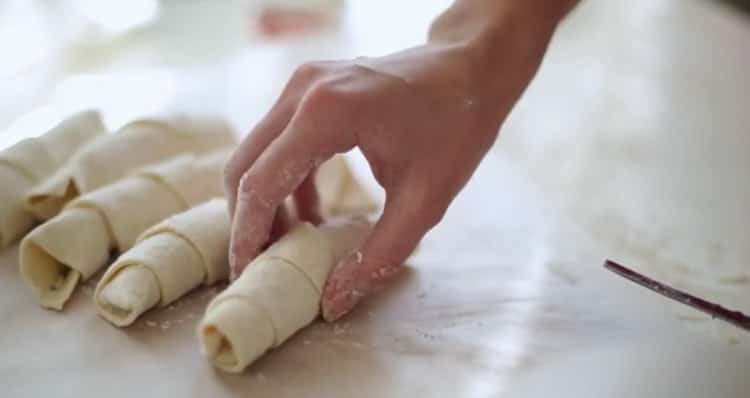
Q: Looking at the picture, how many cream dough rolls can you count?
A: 5